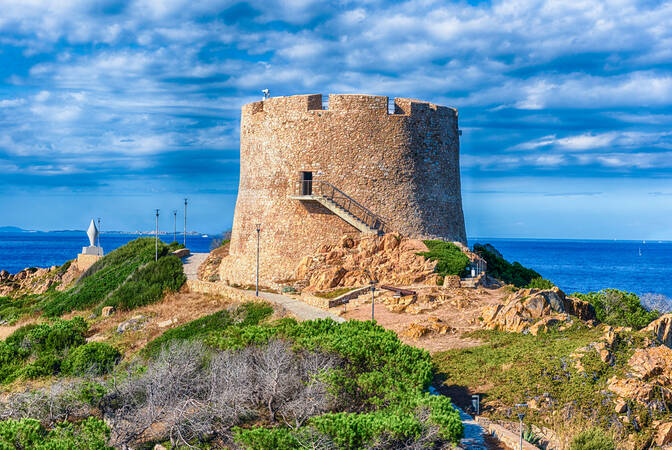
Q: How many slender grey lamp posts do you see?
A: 7